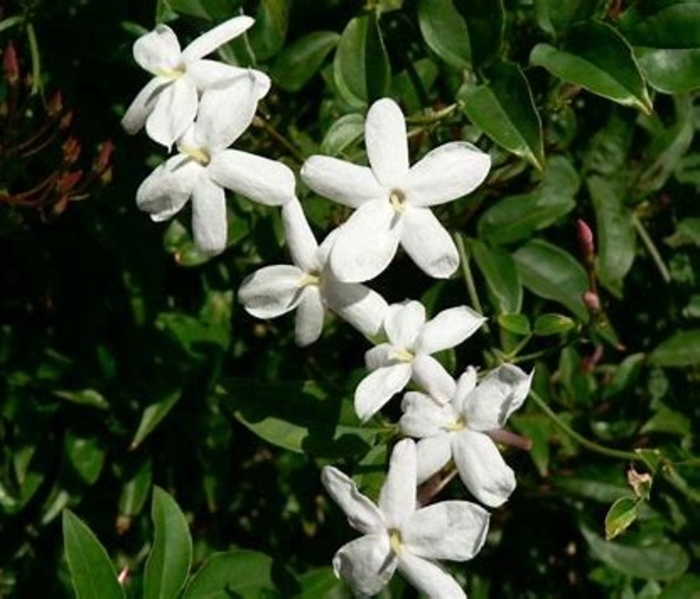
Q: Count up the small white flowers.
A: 7